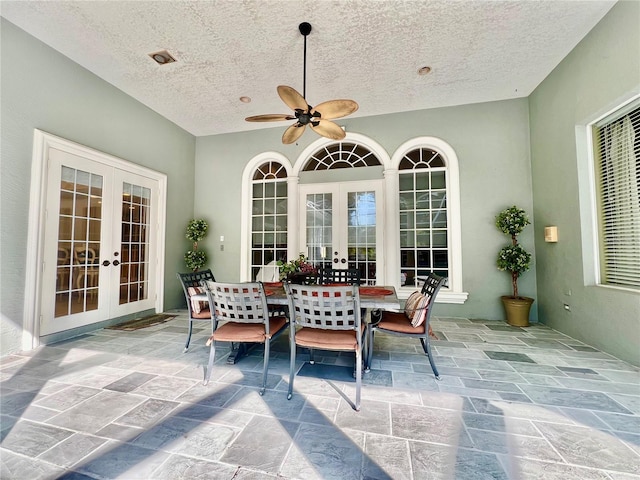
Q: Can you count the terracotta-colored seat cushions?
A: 4